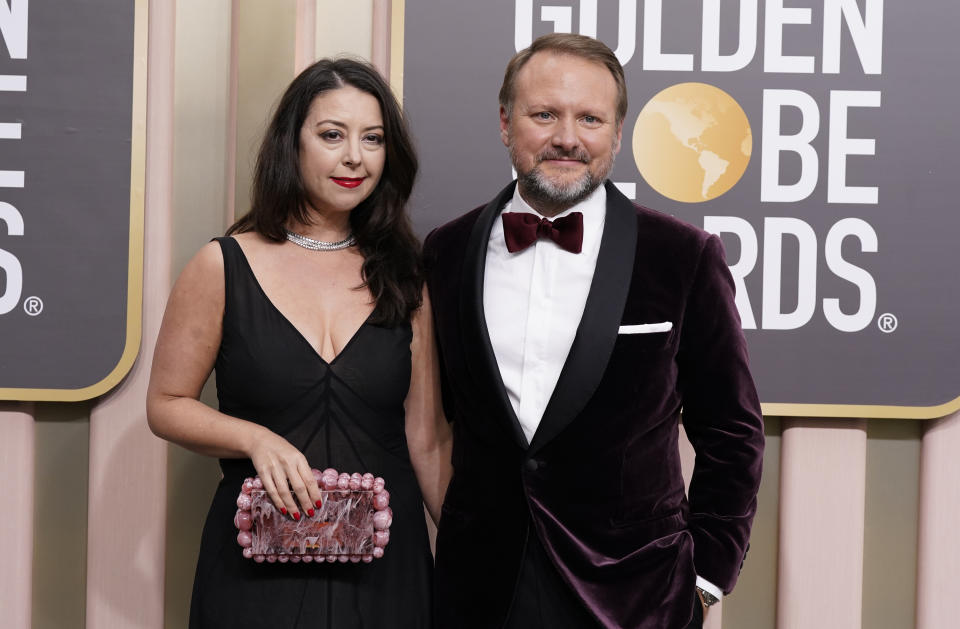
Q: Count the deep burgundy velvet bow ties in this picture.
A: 1